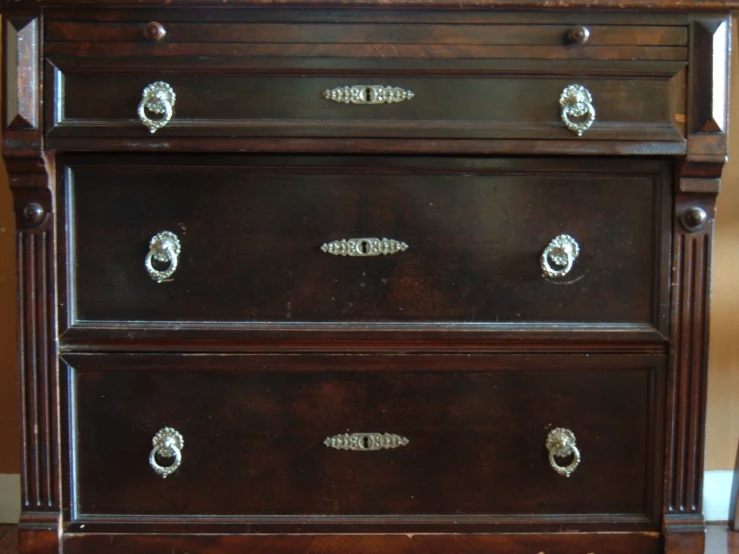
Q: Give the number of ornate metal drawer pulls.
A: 6